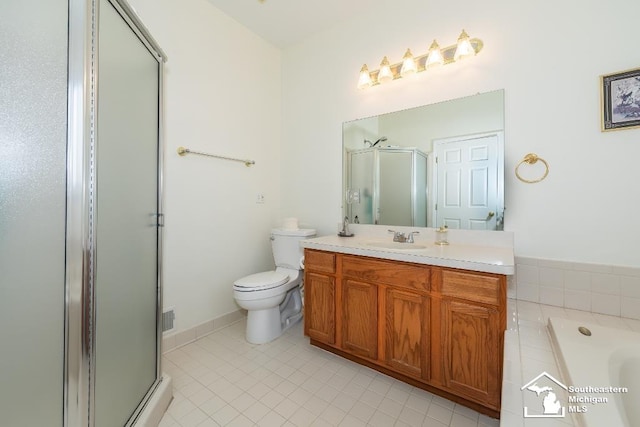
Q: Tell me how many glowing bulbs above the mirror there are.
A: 5